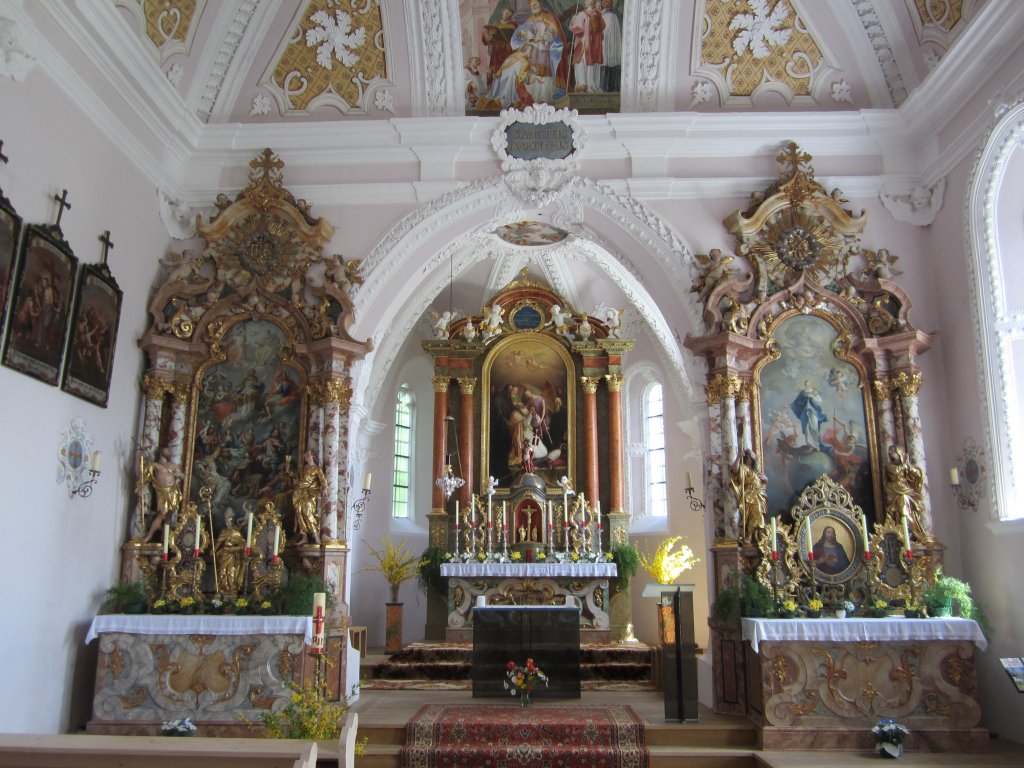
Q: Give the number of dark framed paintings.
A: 3